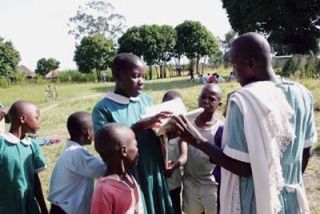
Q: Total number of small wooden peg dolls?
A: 0